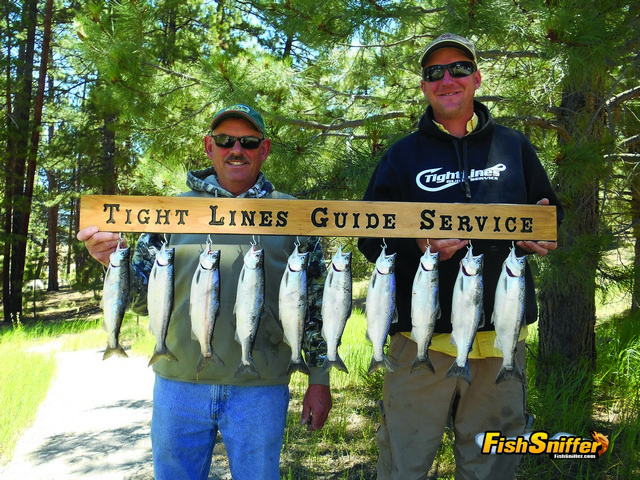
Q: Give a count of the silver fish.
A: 10